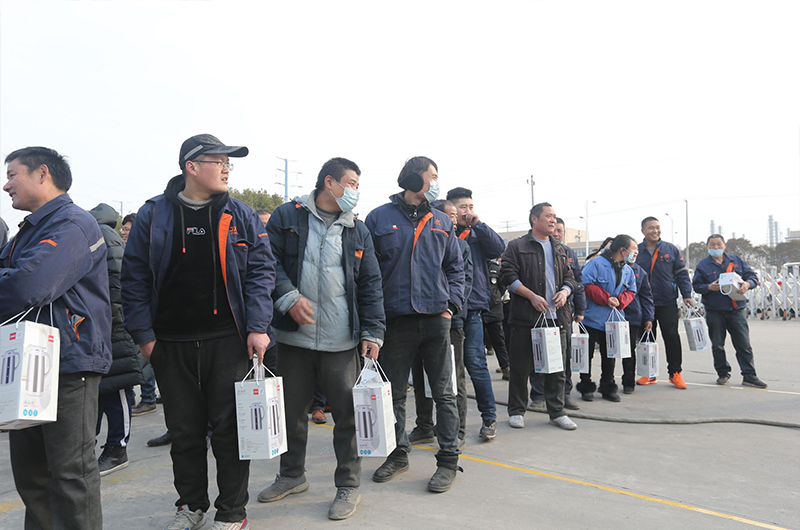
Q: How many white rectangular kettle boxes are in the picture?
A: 10